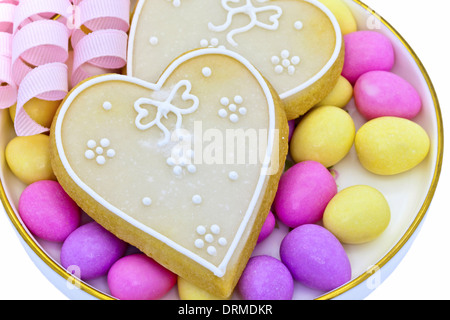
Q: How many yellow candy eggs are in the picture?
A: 8